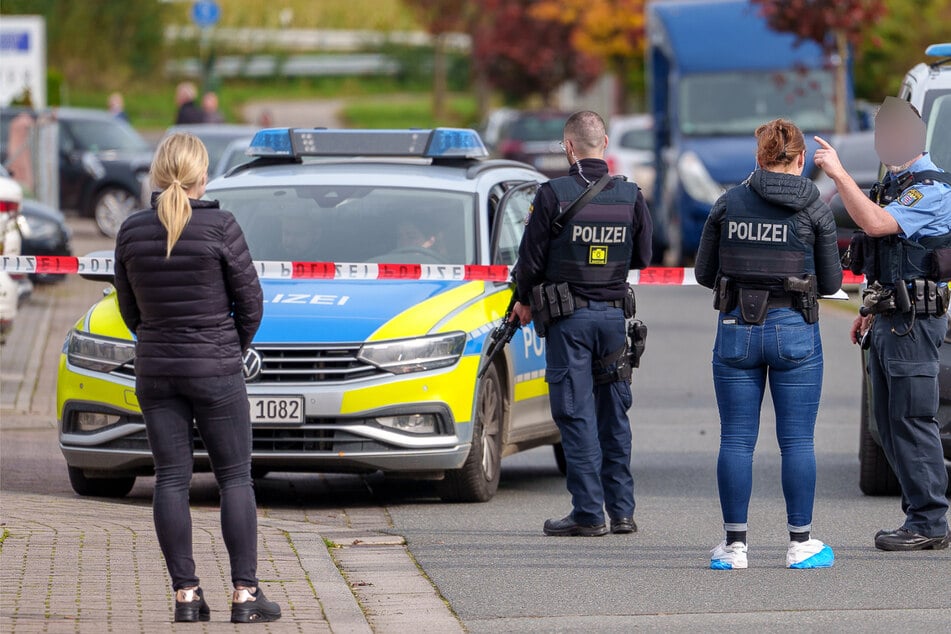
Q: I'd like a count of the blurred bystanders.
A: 3